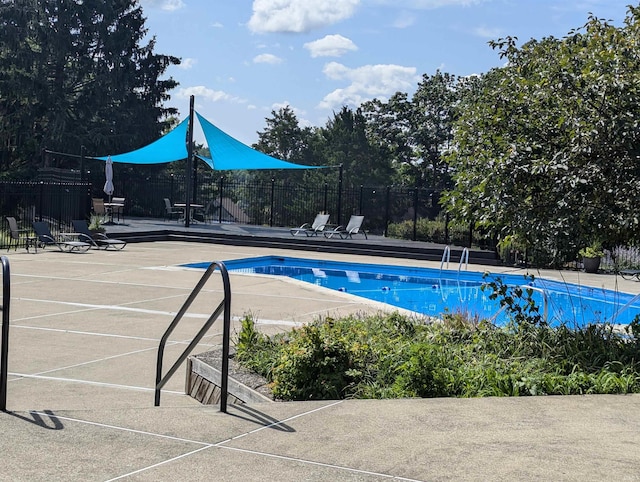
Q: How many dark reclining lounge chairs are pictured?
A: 2